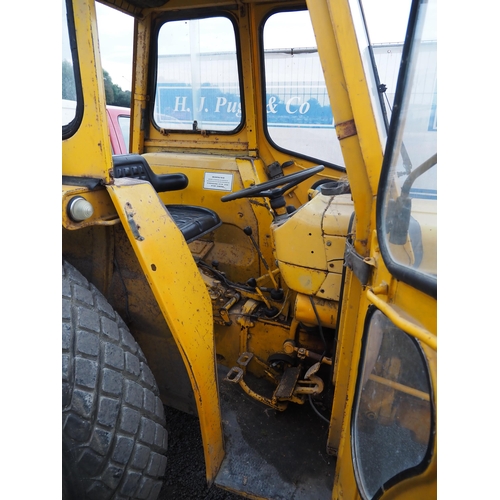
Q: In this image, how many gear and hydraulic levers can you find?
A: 3